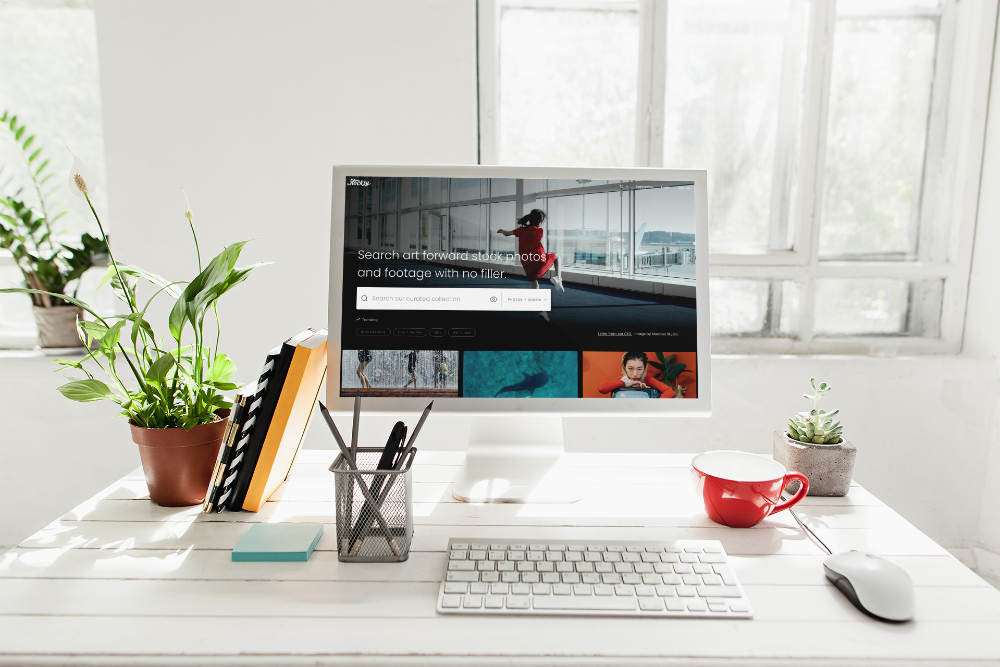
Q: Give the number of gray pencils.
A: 3